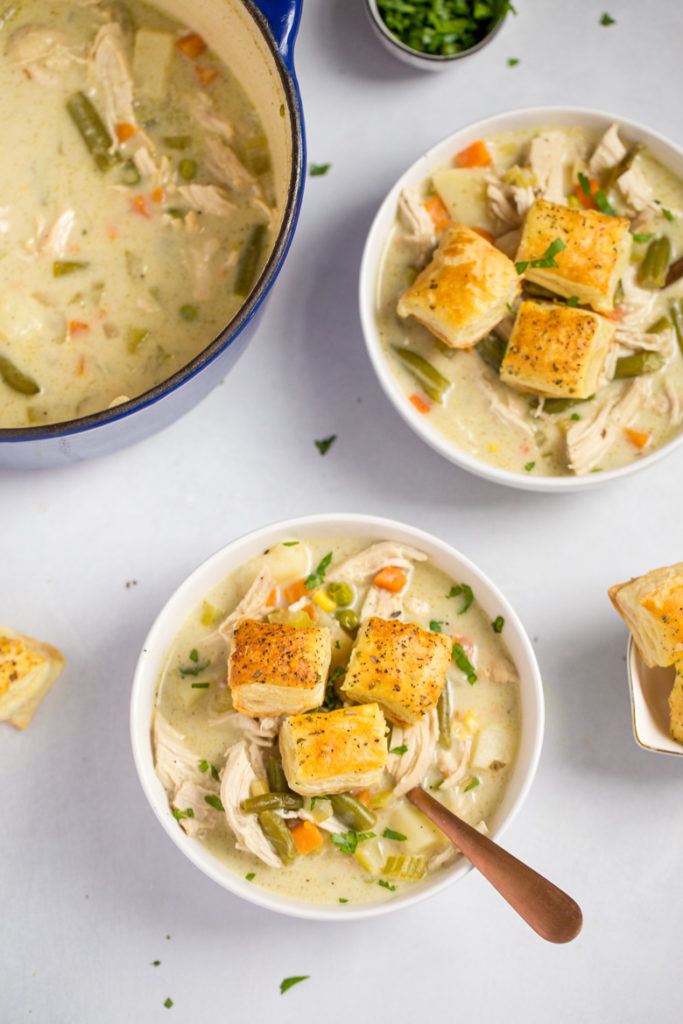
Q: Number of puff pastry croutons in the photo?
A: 9